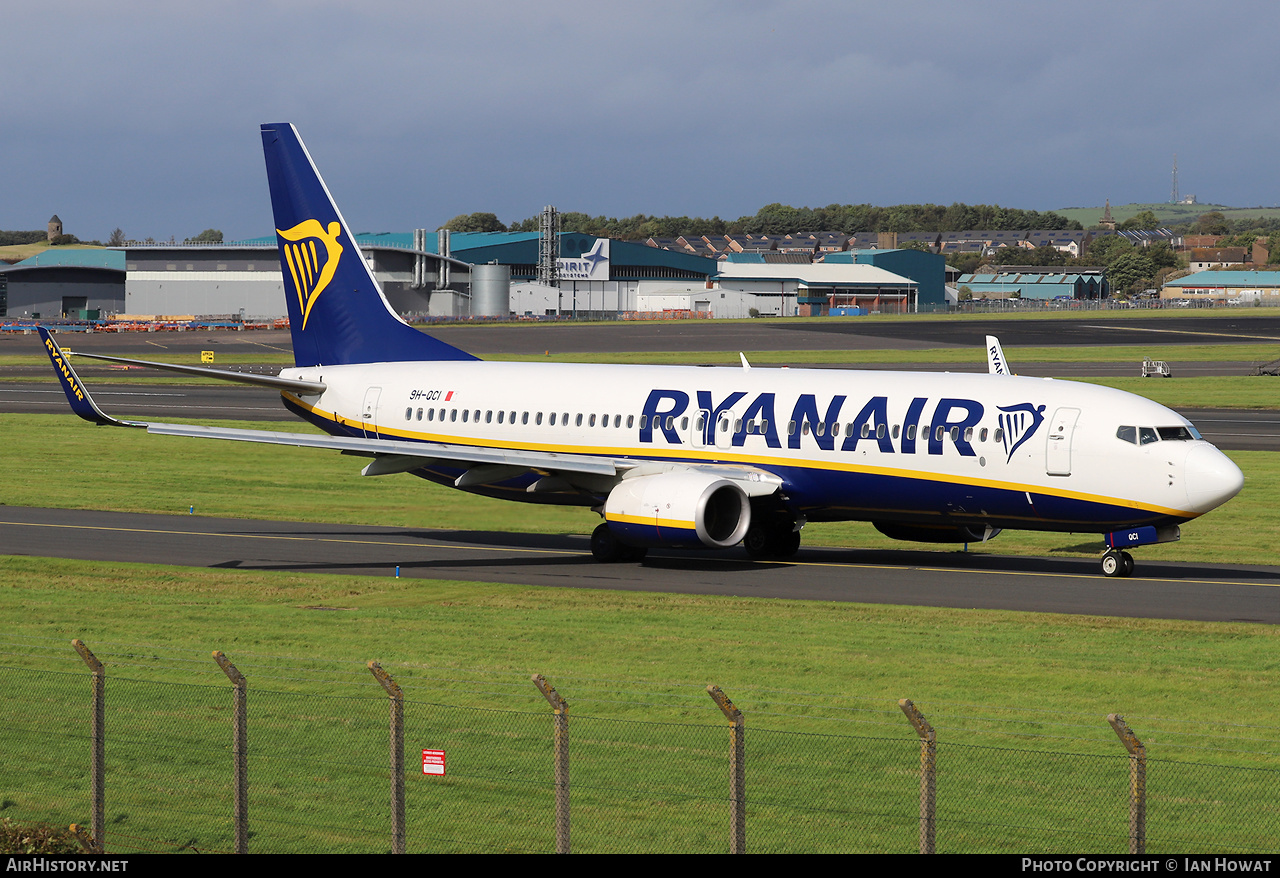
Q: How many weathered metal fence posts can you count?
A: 7